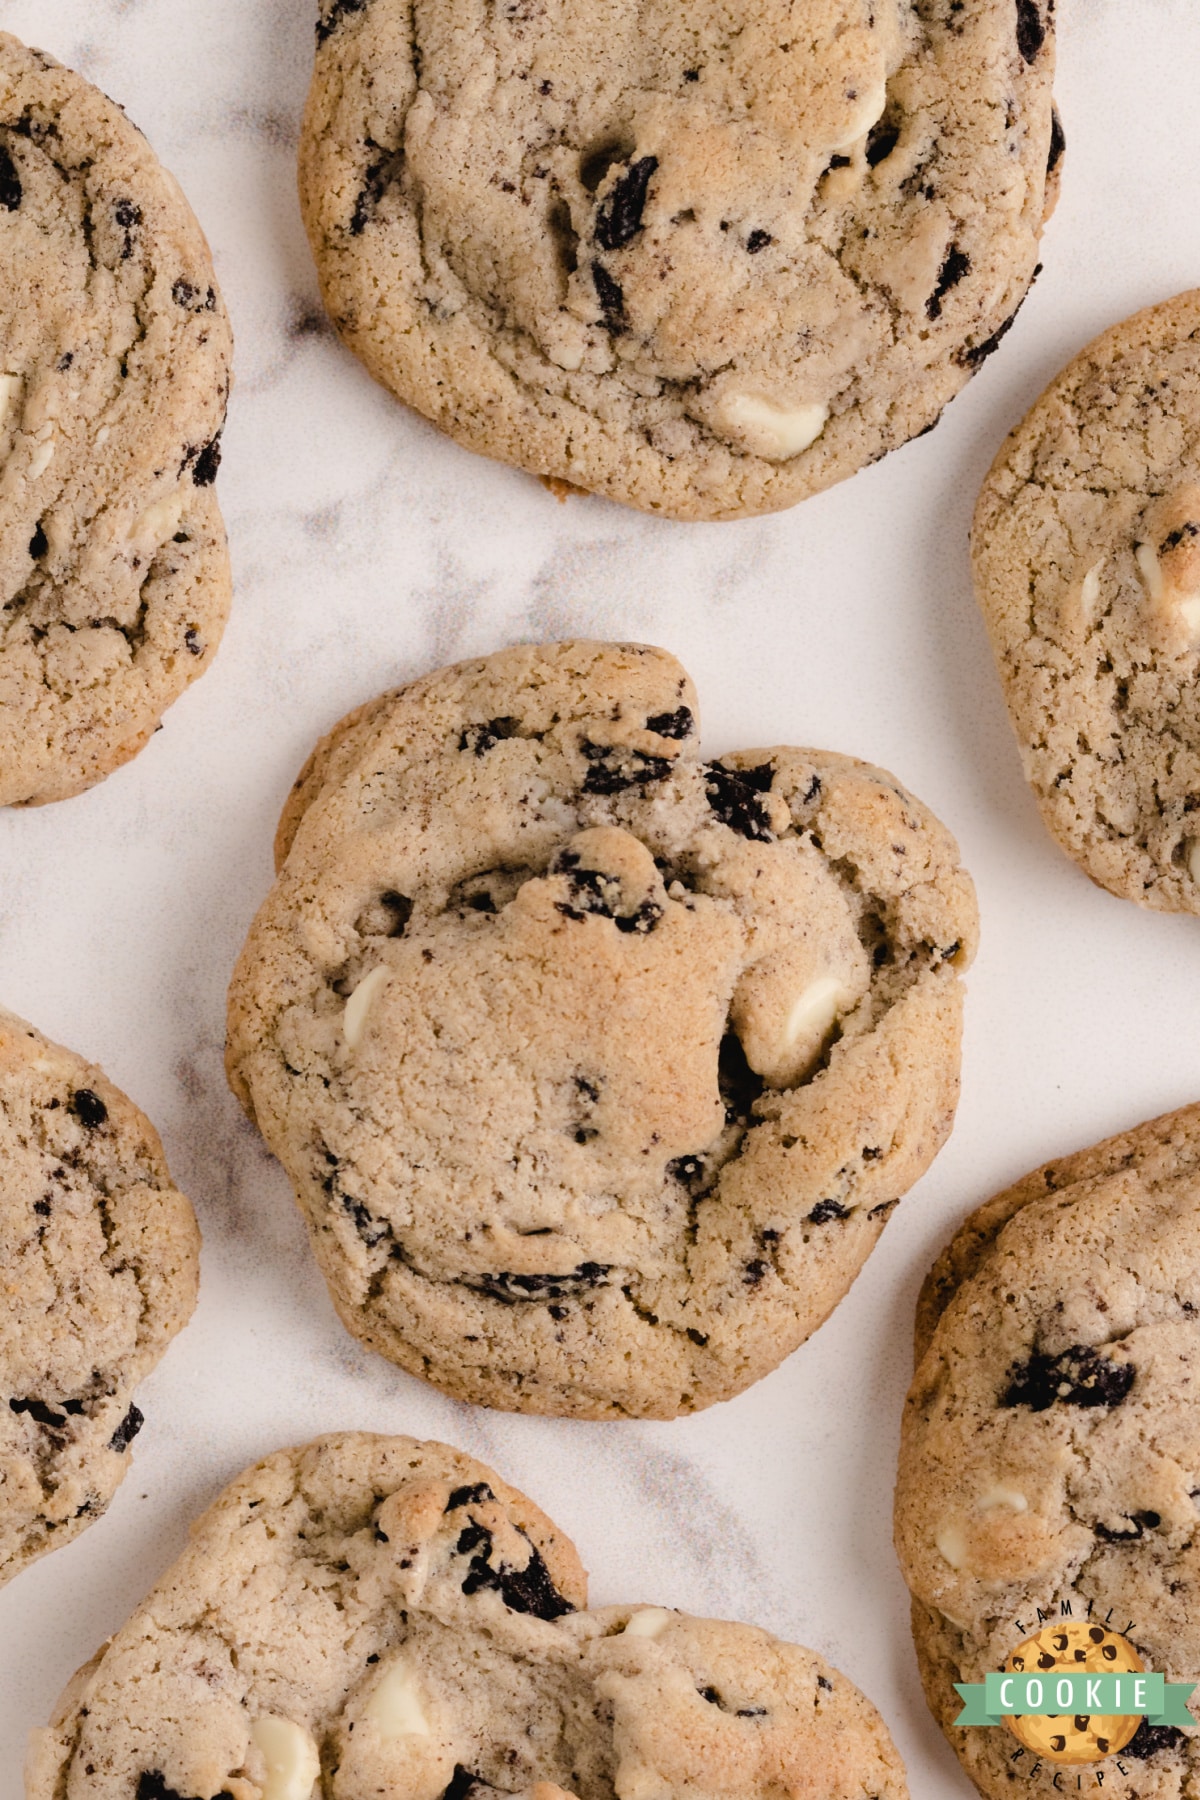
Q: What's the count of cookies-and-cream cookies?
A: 7